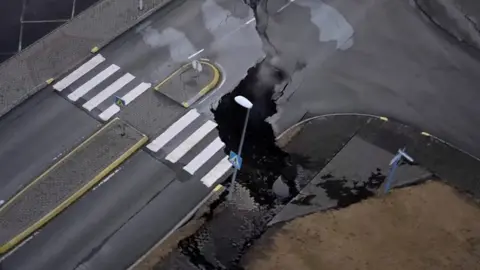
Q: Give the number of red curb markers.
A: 0